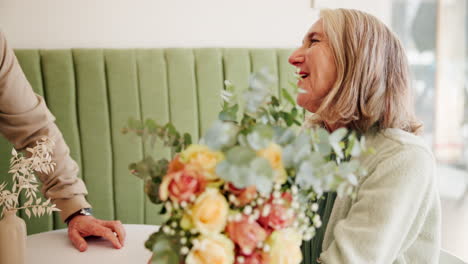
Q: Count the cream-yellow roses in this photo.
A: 5